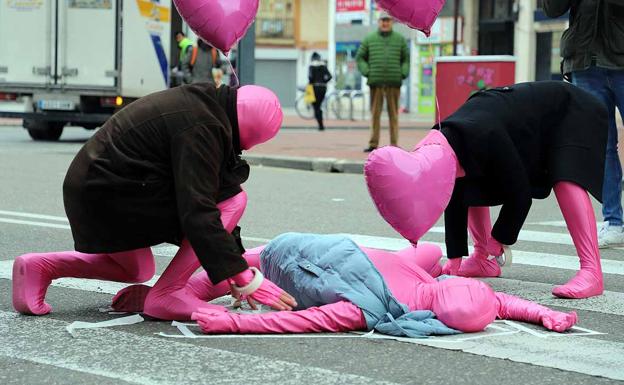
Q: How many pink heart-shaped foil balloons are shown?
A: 3